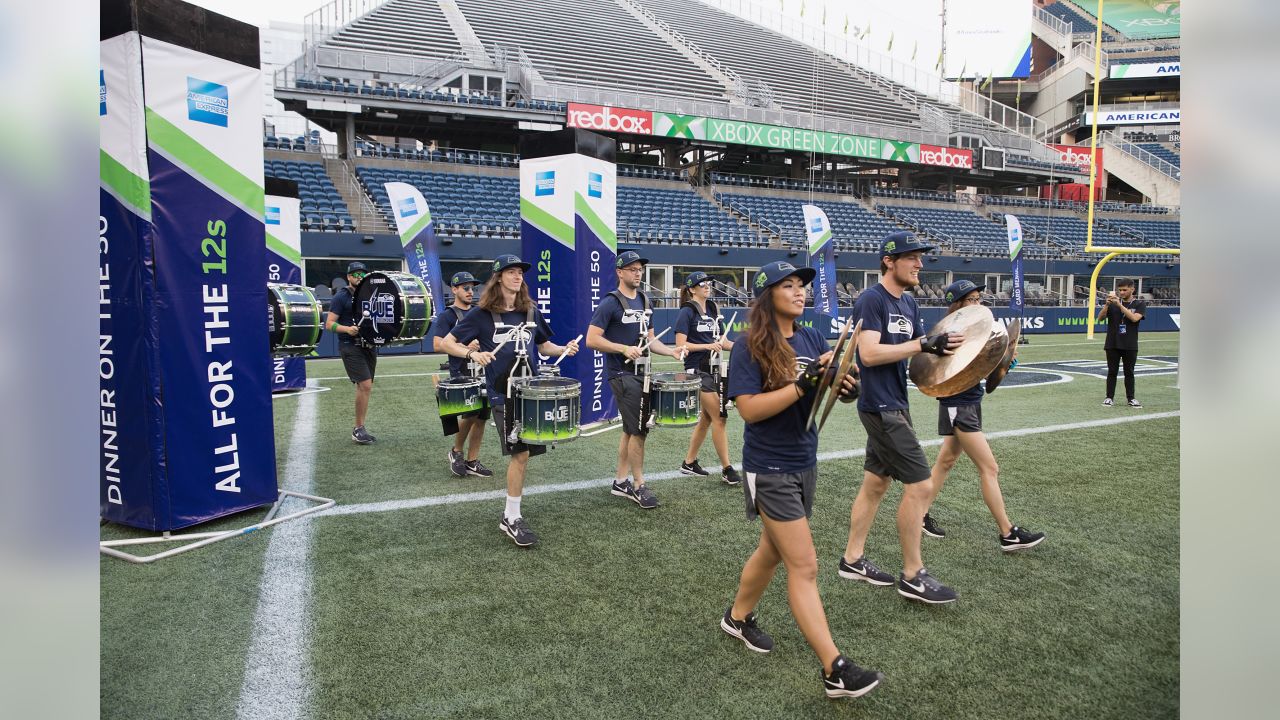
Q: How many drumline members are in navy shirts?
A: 8